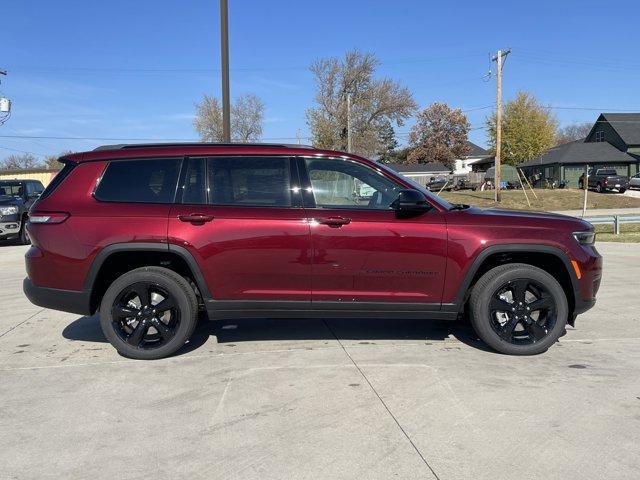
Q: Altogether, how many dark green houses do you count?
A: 1